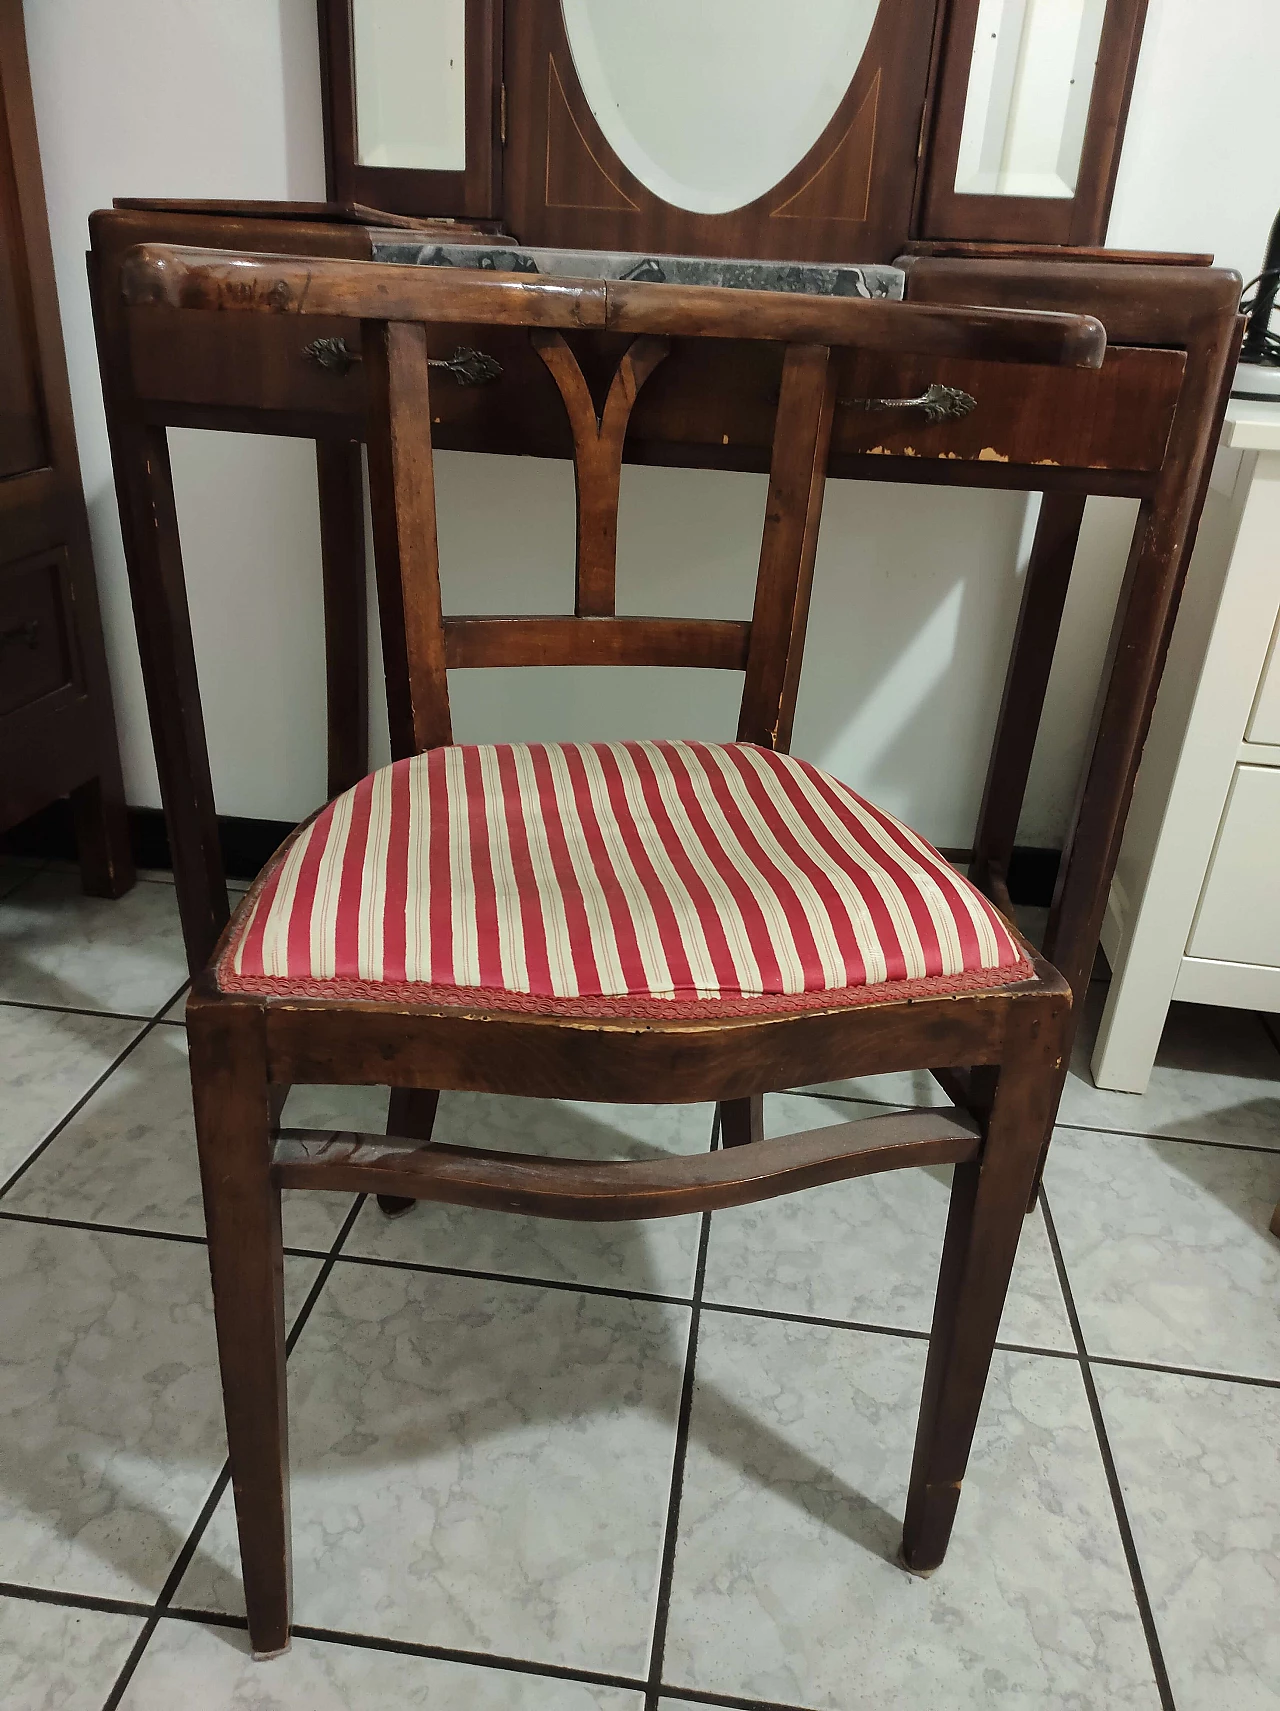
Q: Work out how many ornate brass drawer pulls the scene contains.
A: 2